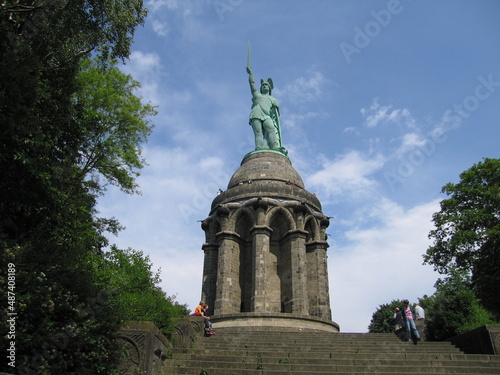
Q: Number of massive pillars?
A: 5